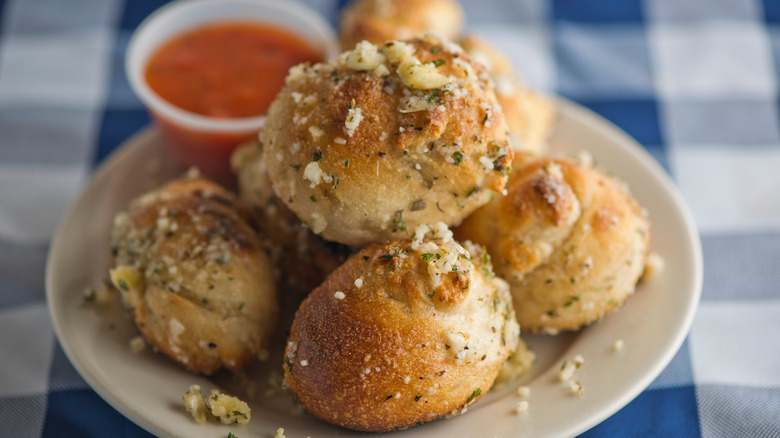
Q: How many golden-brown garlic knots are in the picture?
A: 7